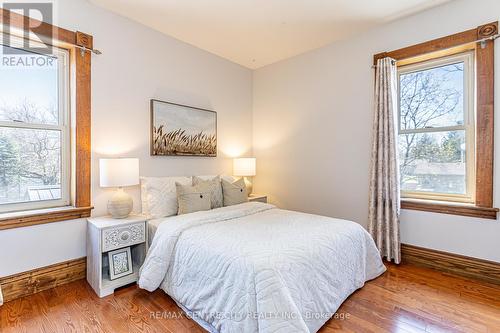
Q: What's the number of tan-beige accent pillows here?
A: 2